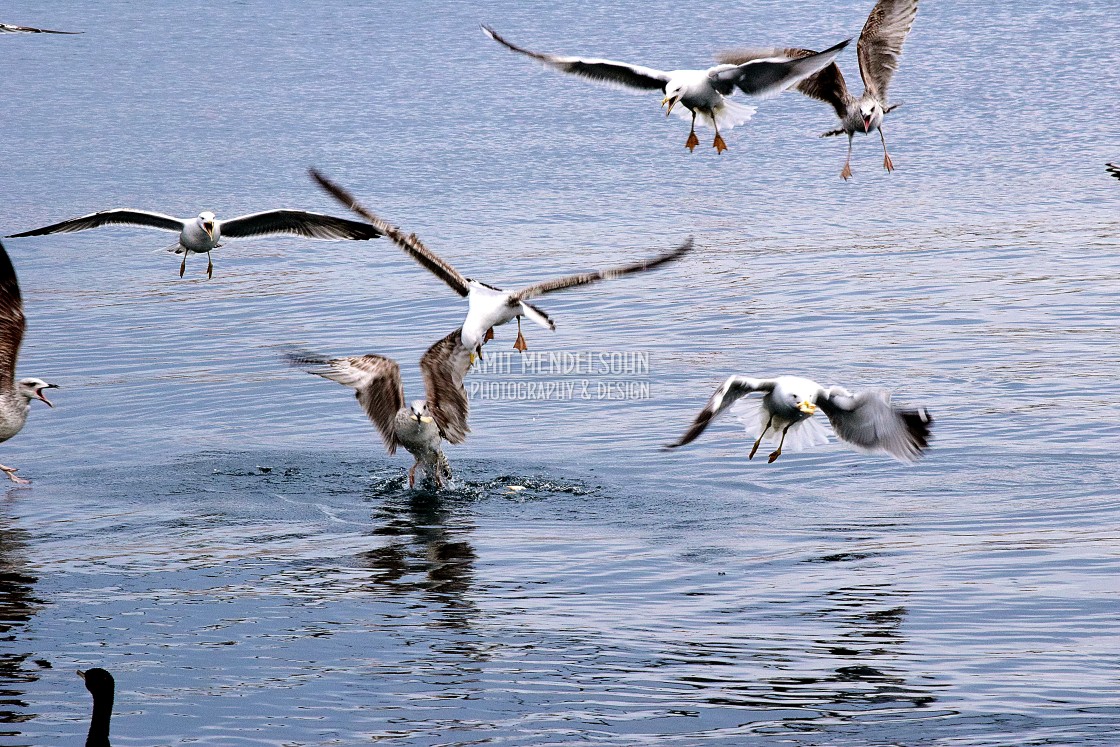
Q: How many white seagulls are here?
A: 4